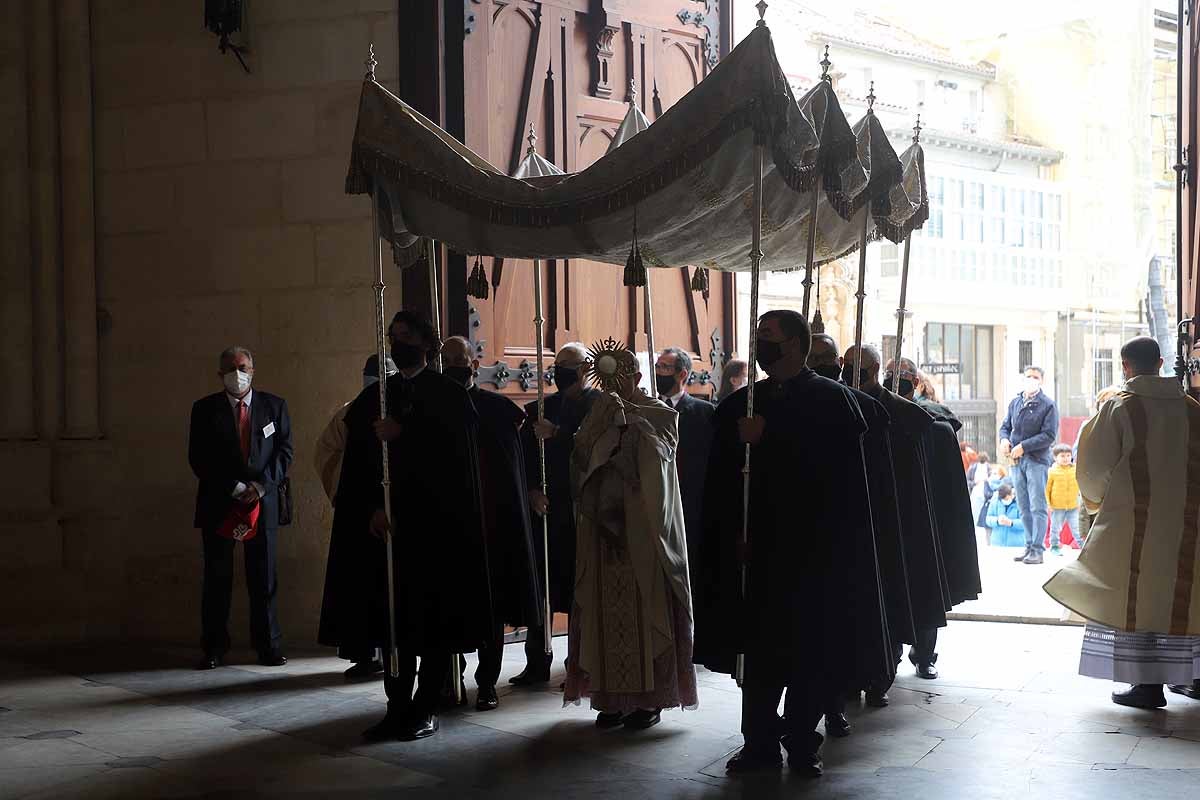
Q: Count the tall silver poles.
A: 8